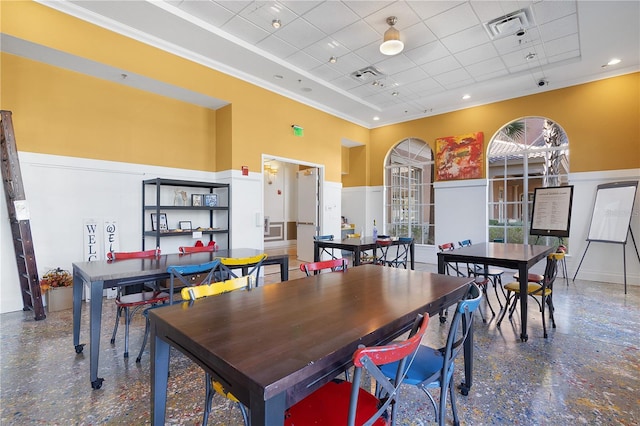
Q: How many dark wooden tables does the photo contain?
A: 4